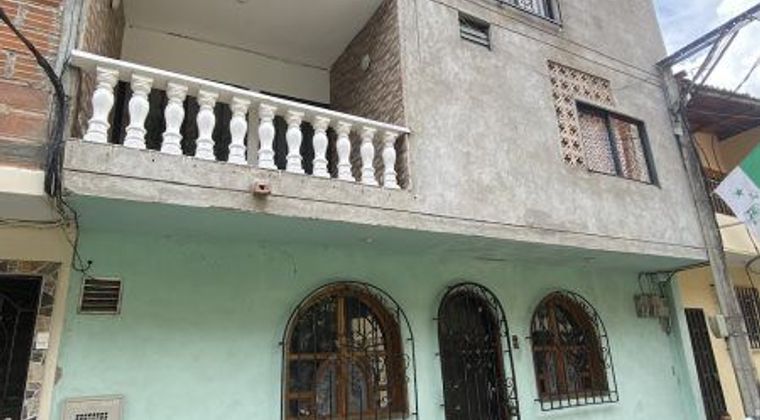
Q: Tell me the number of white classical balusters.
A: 11